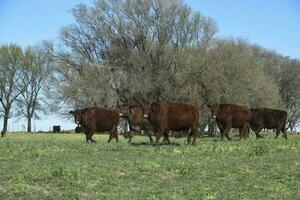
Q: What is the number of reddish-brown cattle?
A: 5